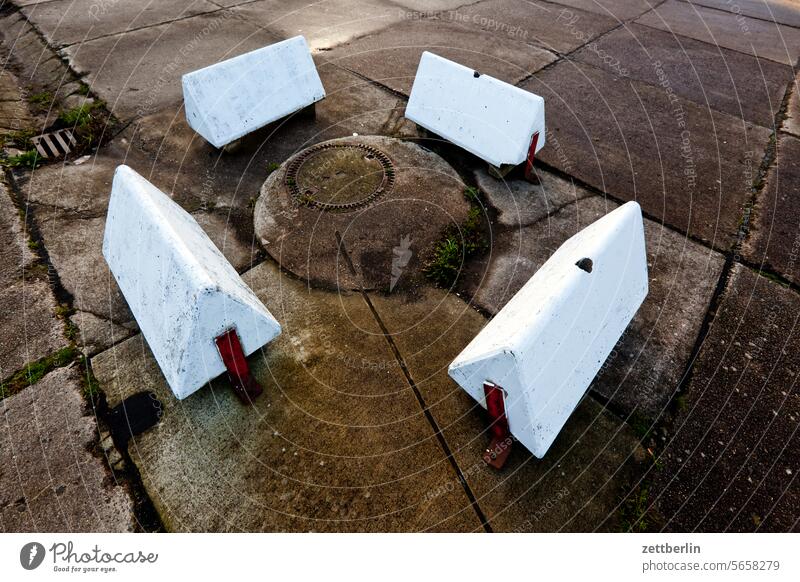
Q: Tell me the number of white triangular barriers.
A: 4